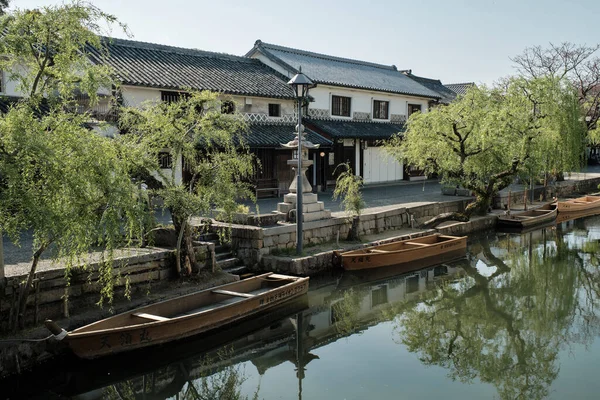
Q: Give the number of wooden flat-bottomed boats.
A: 4